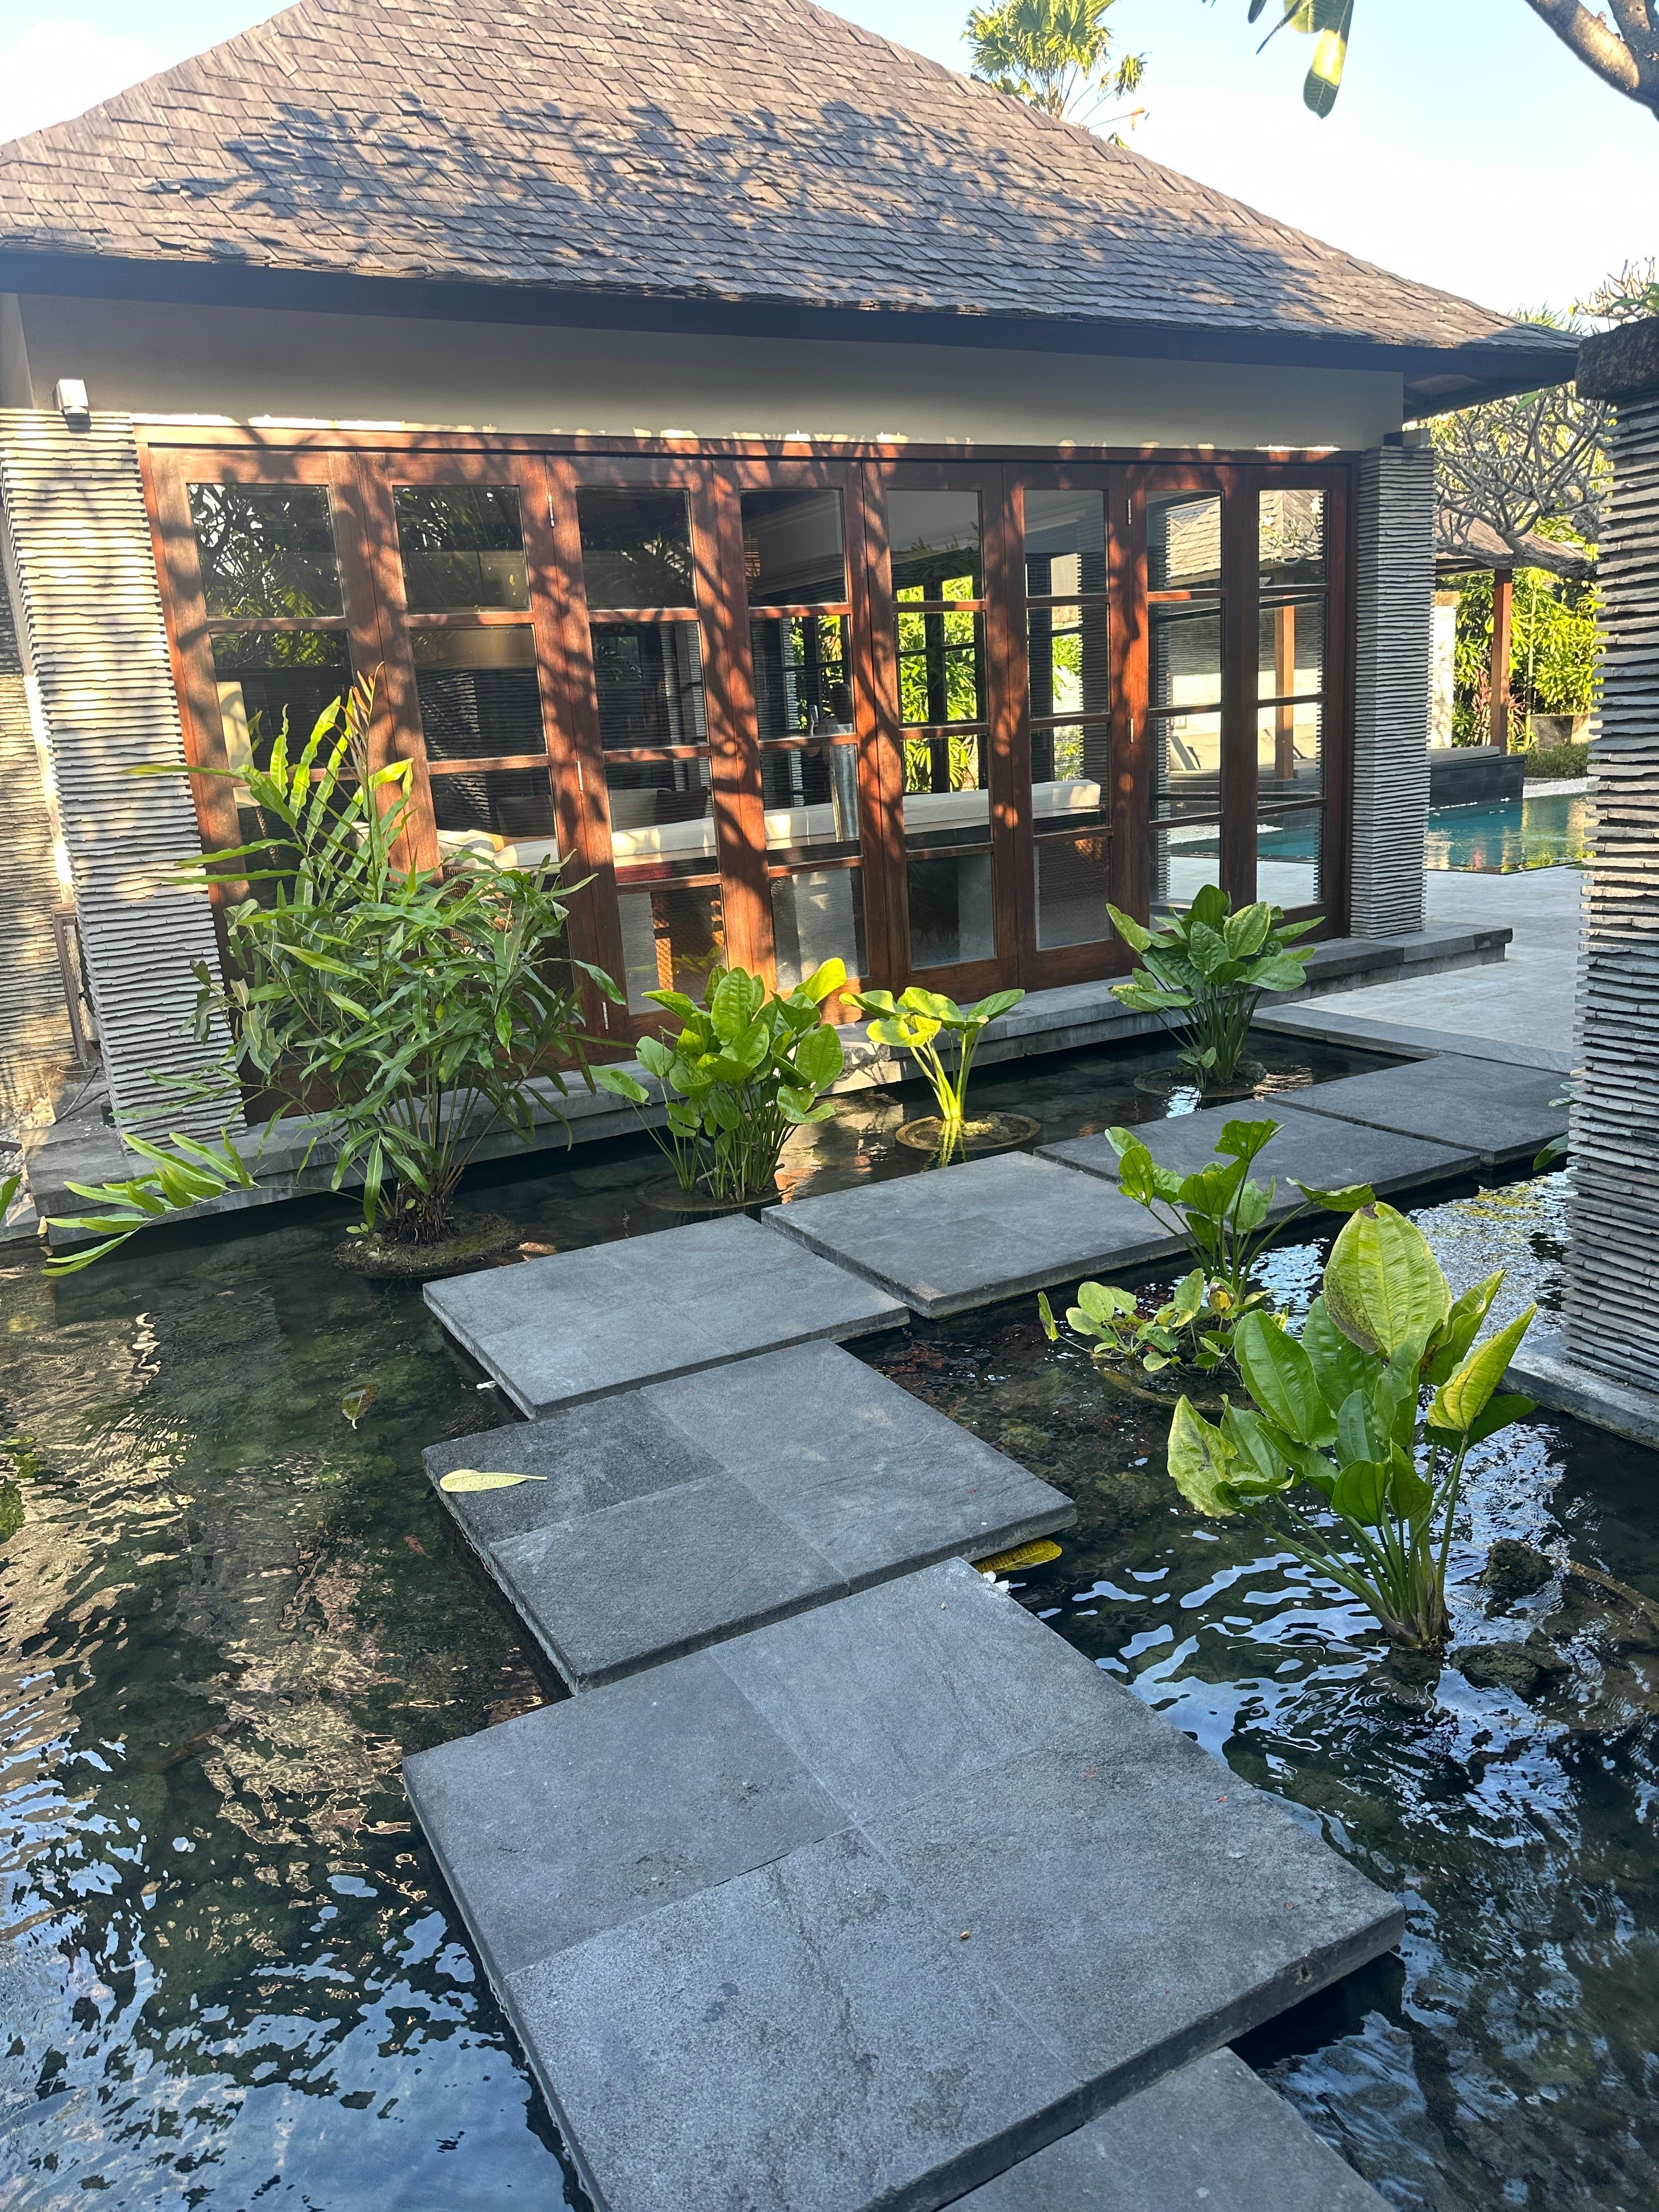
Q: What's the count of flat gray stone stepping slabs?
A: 7